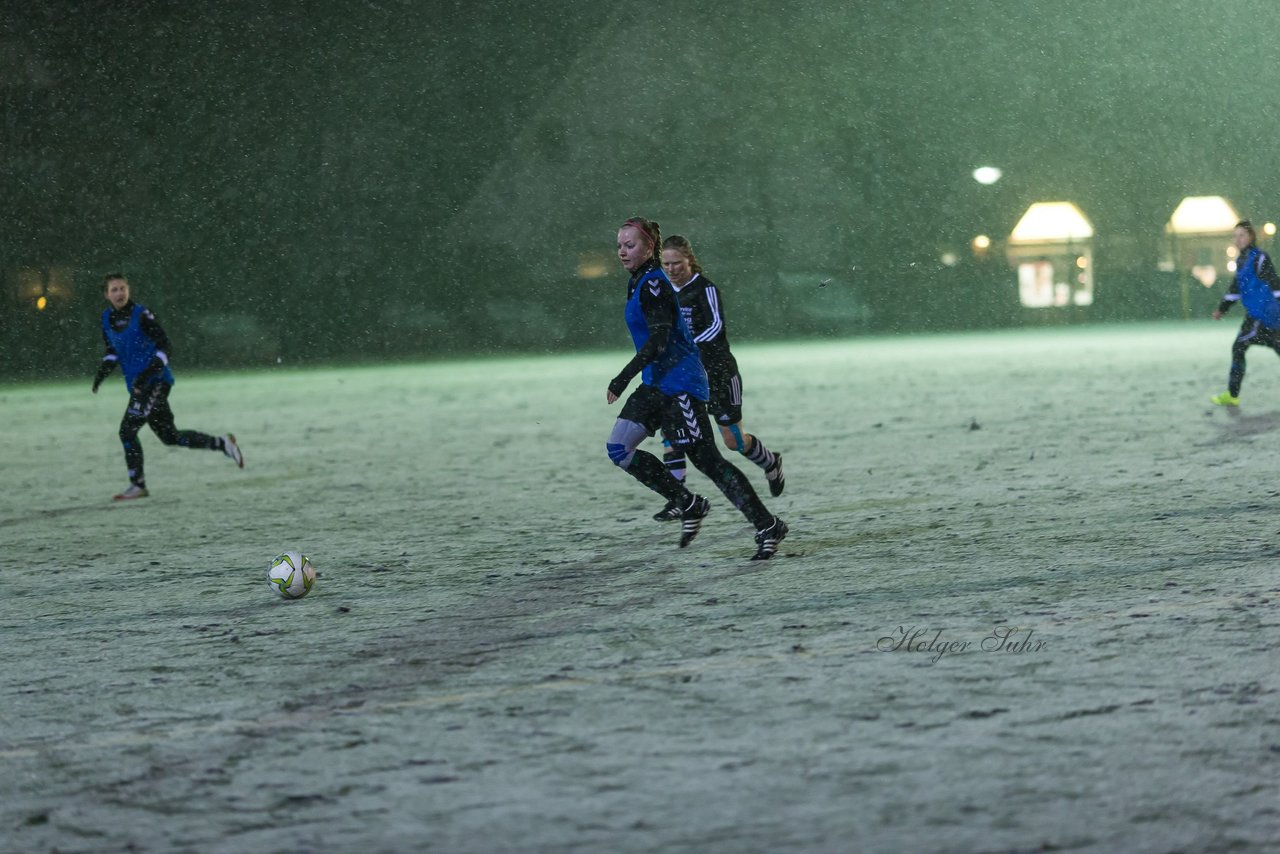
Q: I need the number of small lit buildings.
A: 2